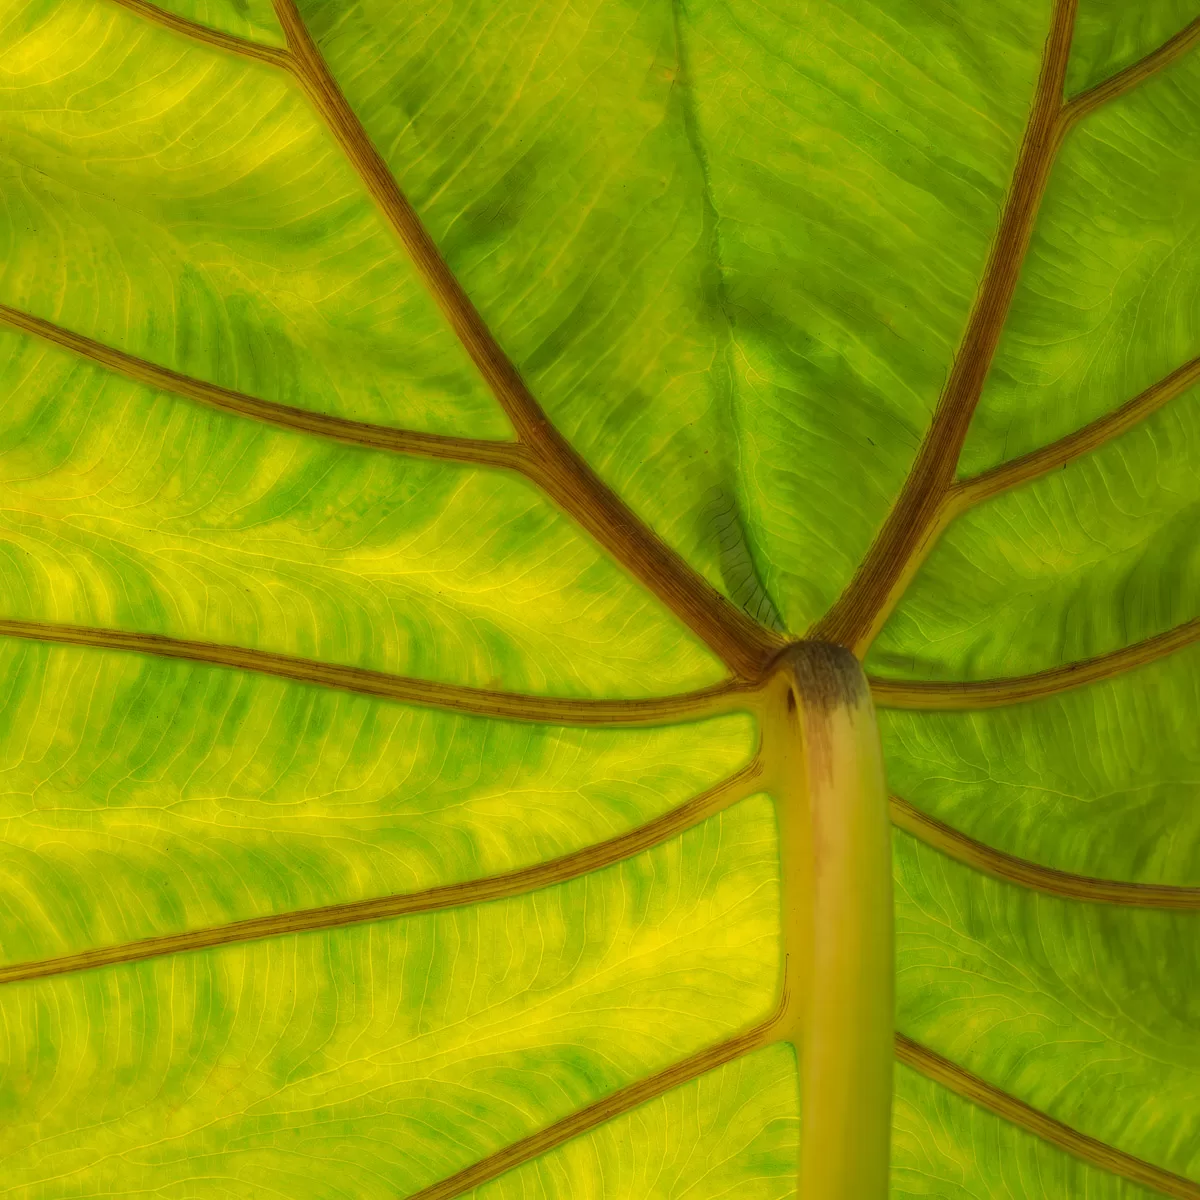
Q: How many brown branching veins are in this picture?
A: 12